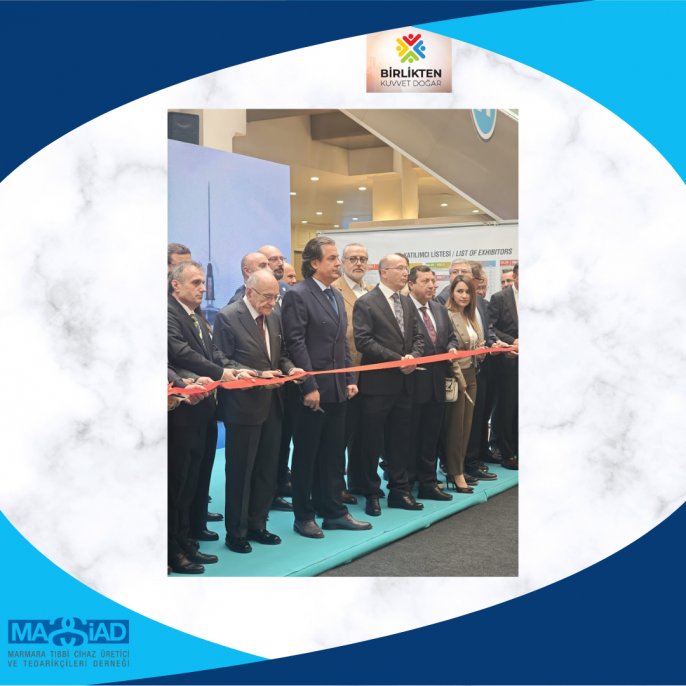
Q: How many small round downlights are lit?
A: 10